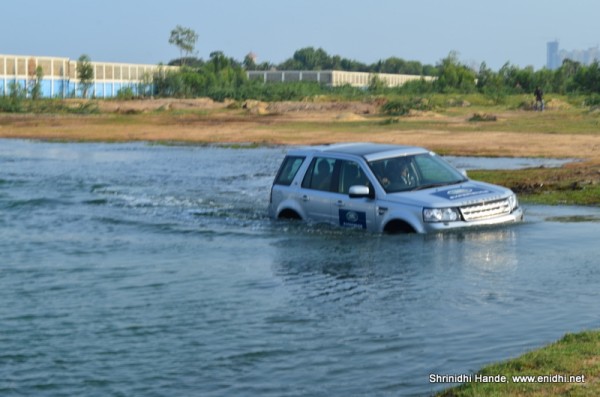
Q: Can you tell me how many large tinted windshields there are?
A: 1